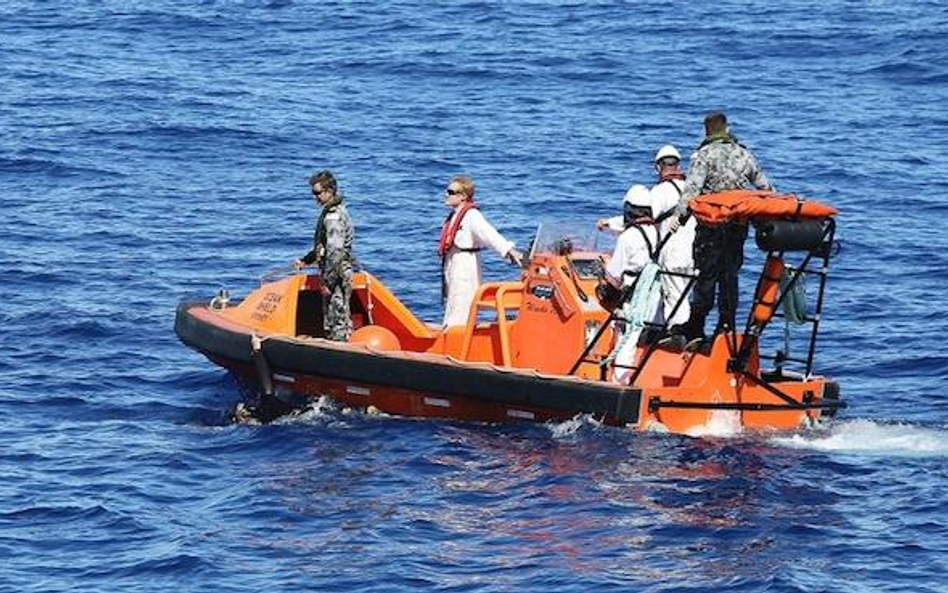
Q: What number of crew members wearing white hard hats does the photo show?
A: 2